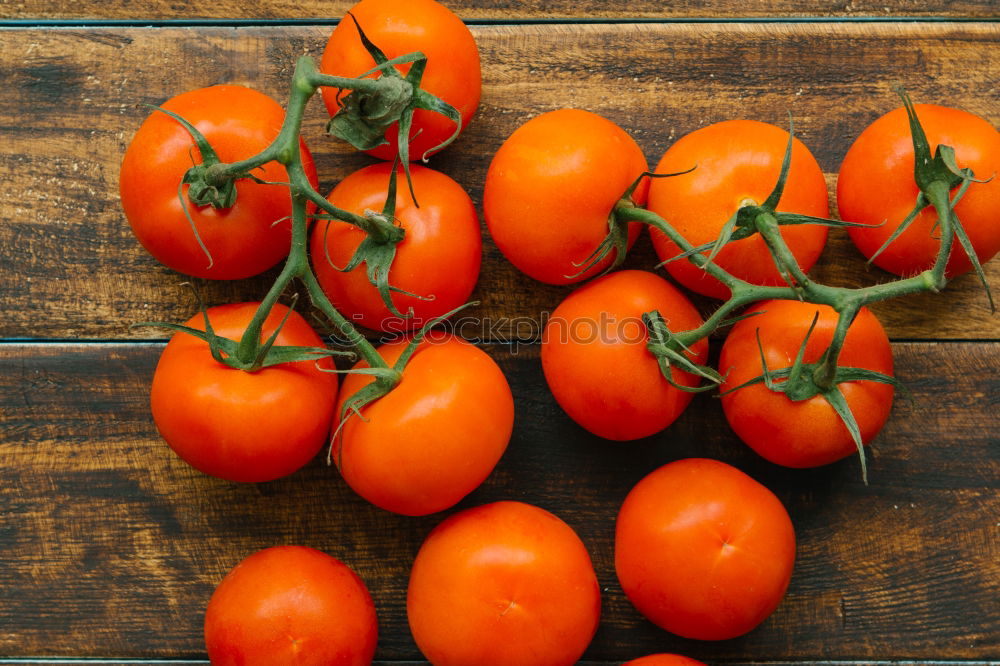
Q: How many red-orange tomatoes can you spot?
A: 14